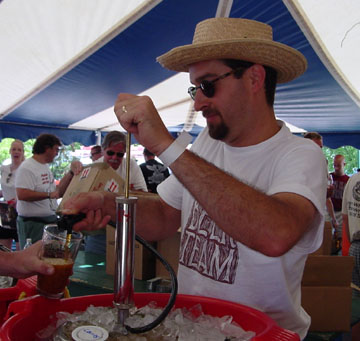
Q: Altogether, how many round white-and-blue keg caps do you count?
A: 1